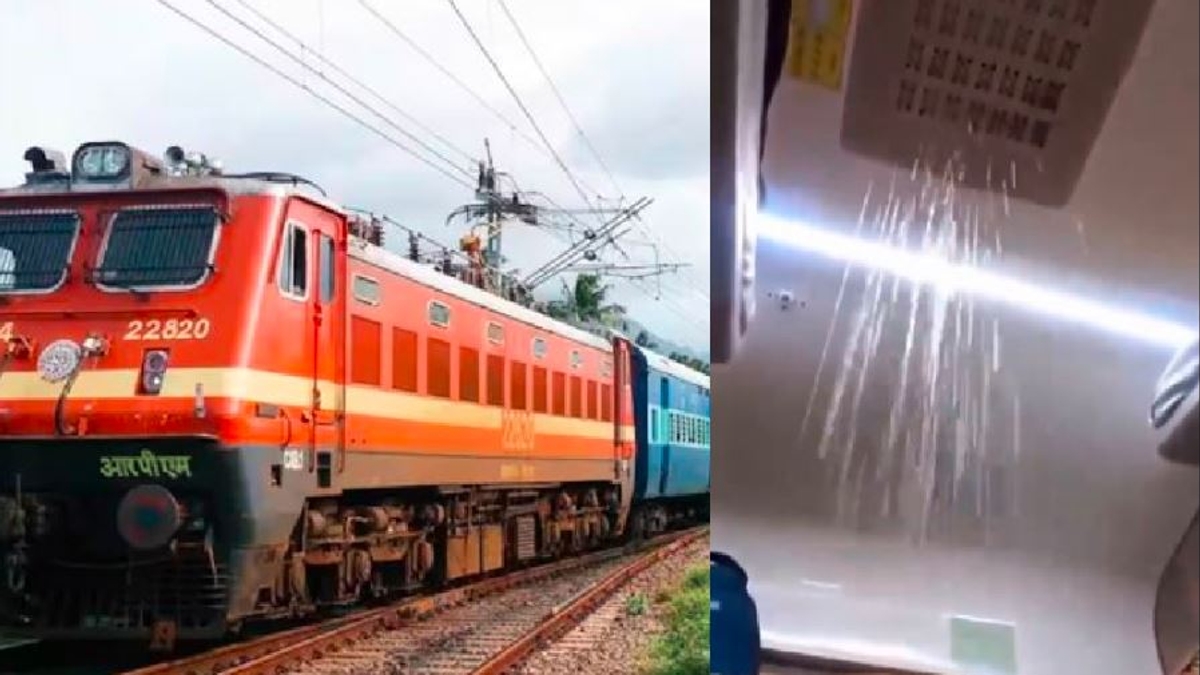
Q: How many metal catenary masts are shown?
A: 1